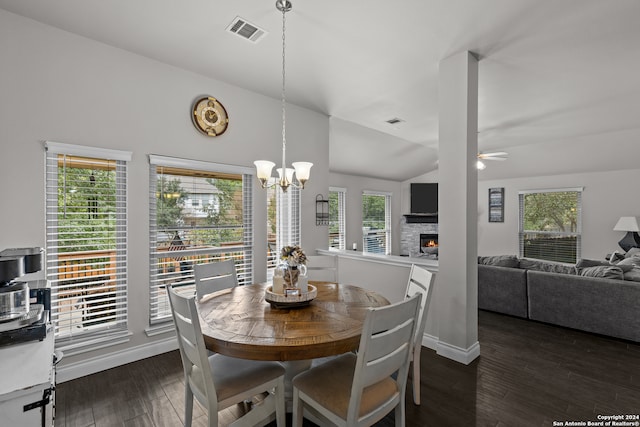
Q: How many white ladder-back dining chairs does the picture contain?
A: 5